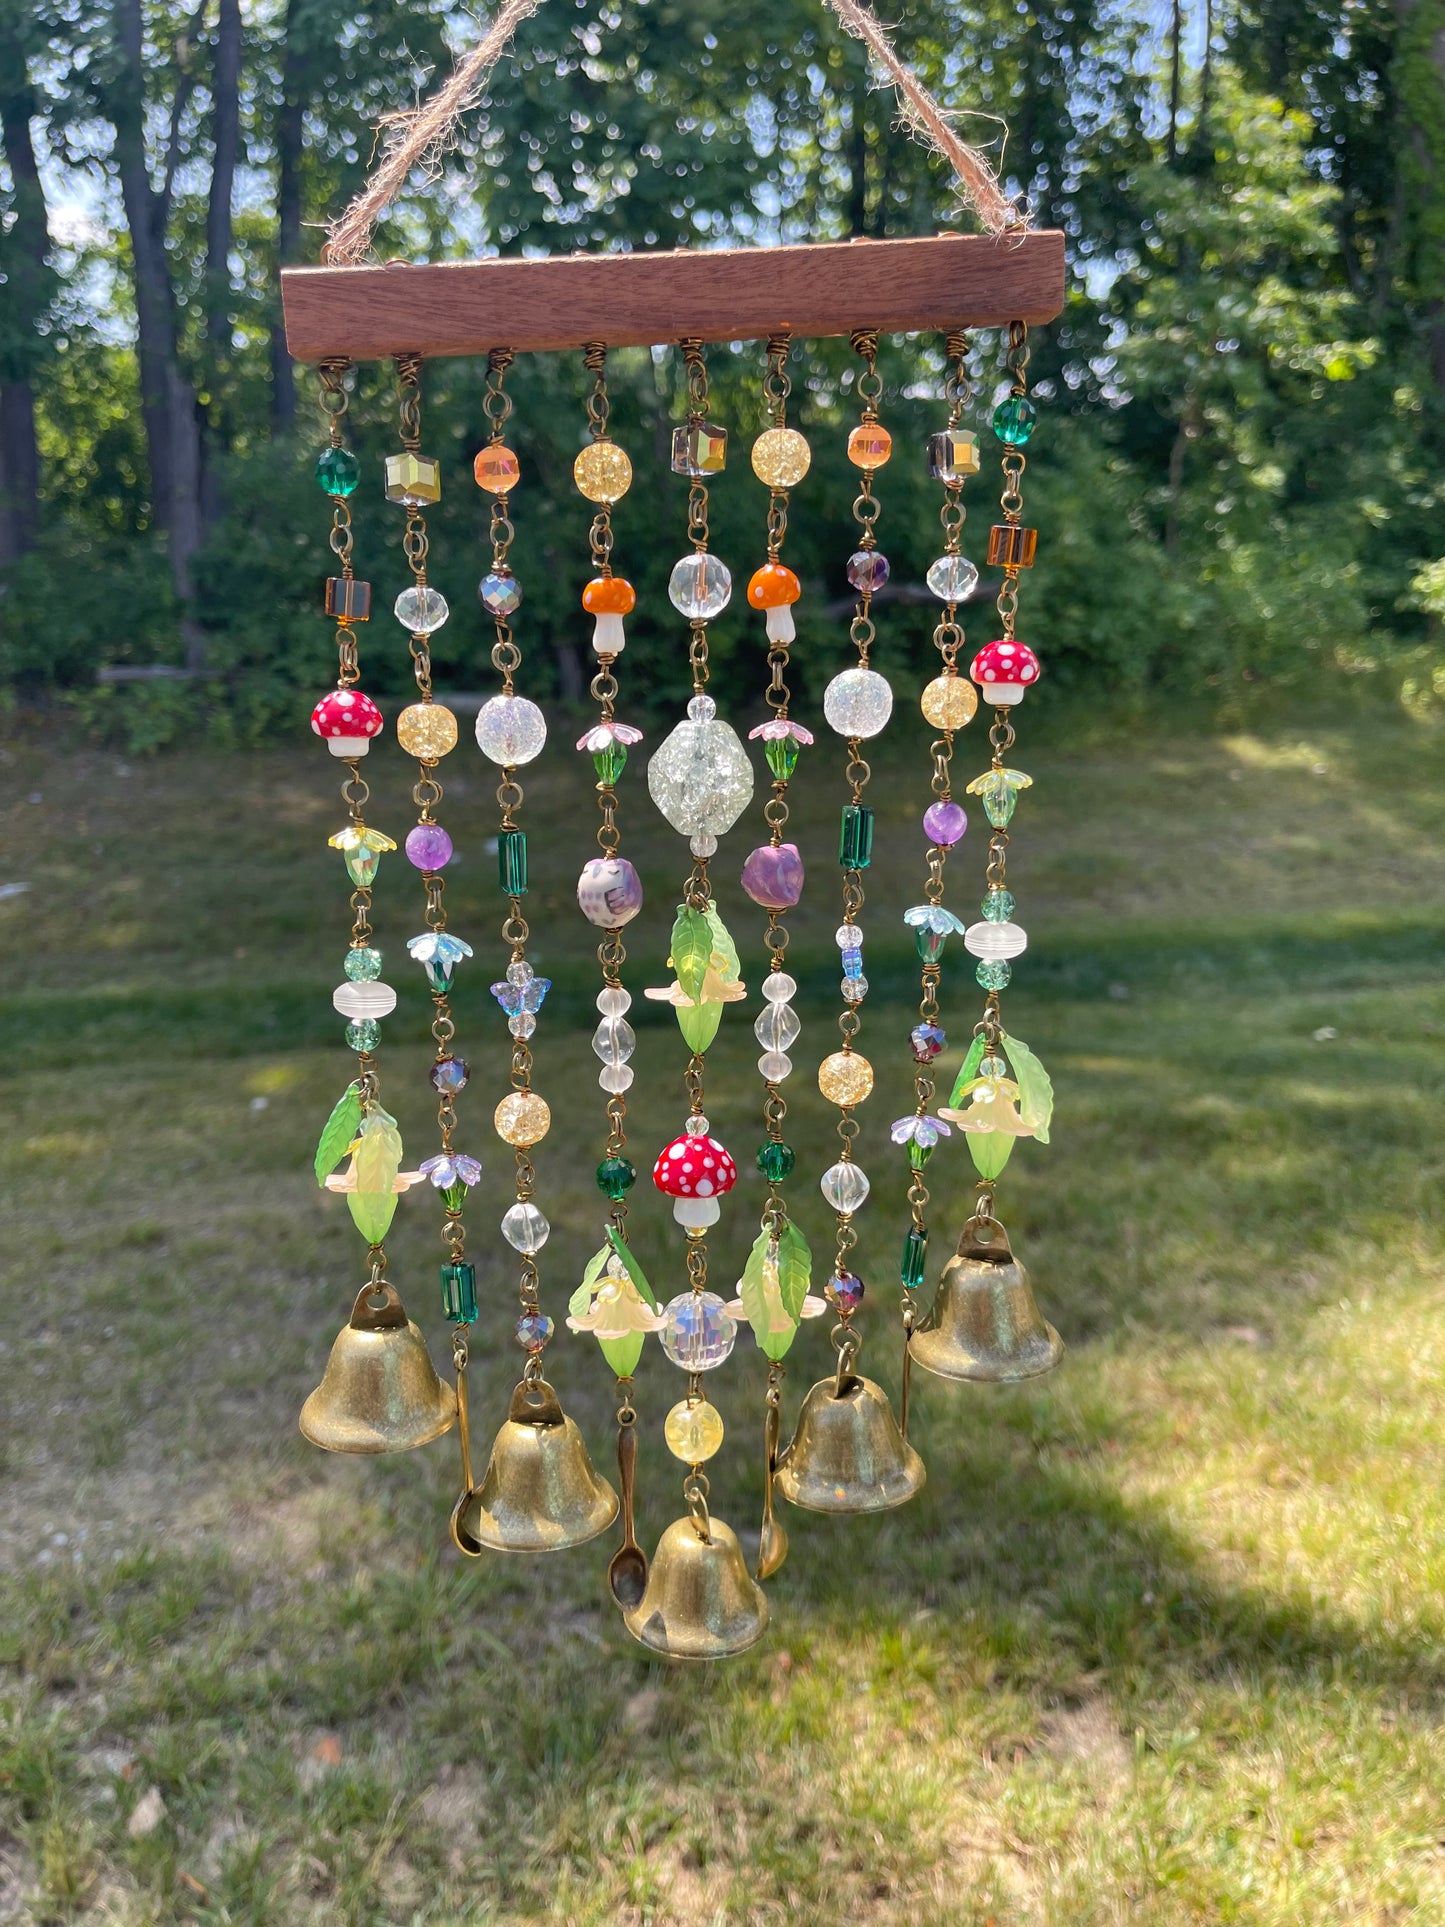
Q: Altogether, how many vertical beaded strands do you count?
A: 9